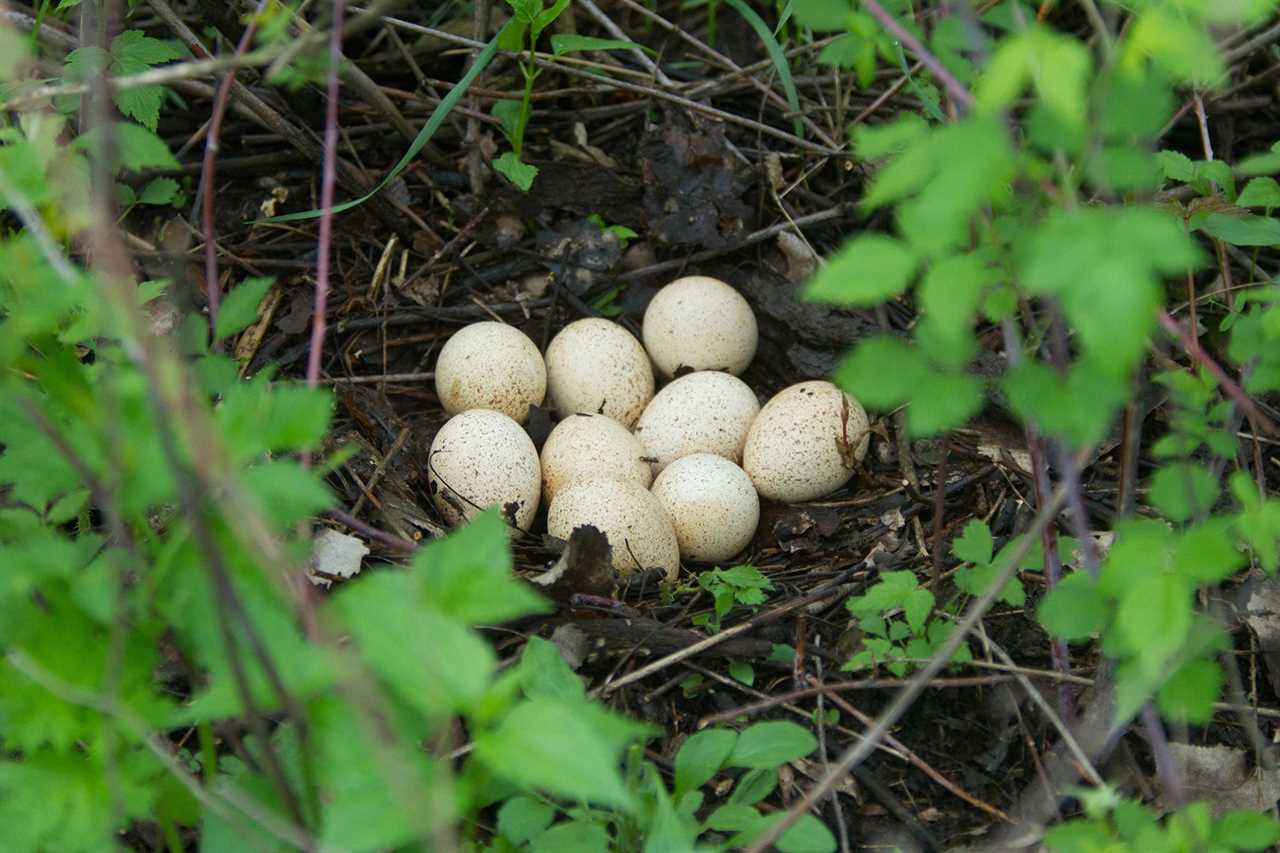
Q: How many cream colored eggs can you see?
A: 9